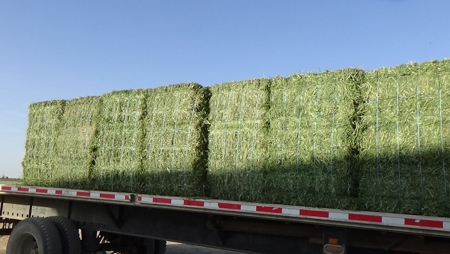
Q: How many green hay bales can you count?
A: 7